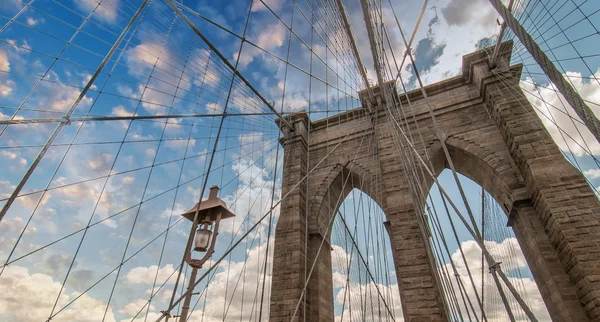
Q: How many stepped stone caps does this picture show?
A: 3